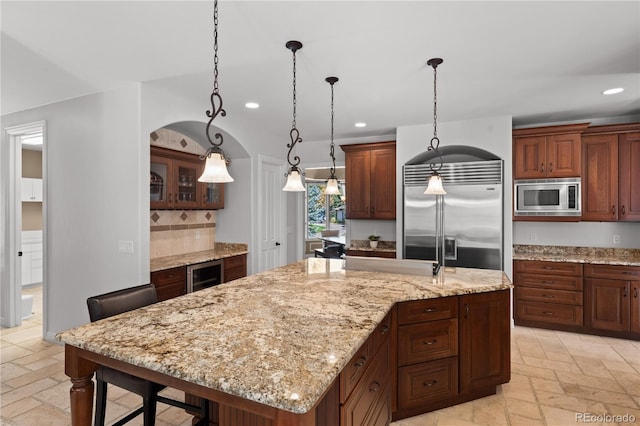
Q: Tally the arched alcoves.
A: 2